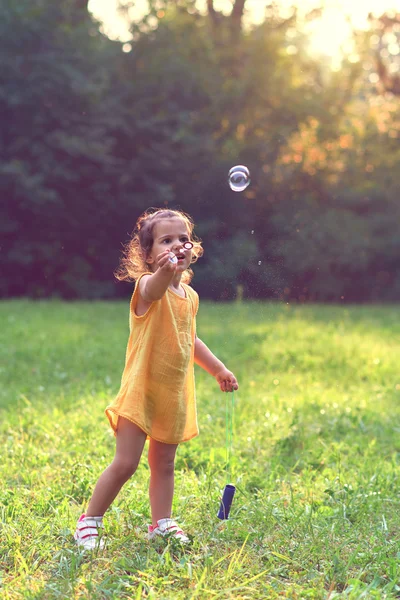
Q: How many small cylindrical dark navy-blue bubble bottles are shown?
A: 1